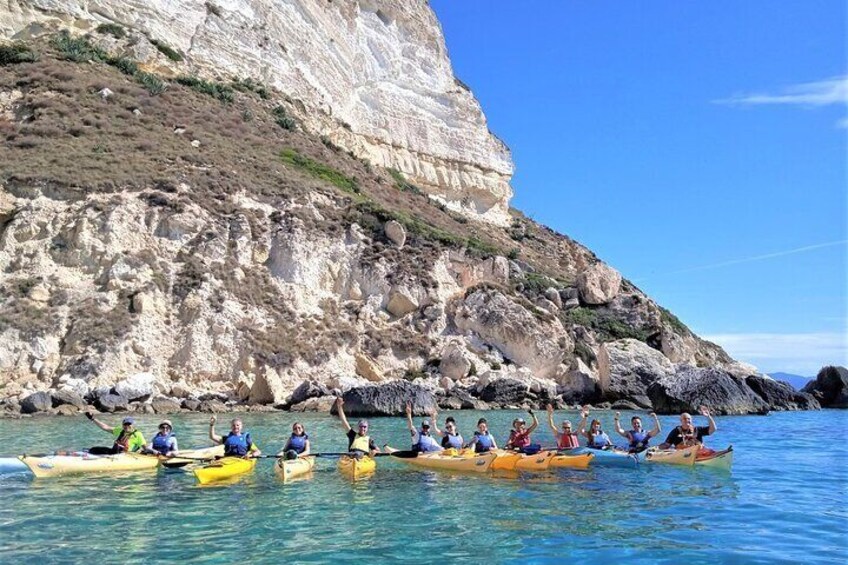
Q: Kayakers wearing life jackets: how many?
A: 13